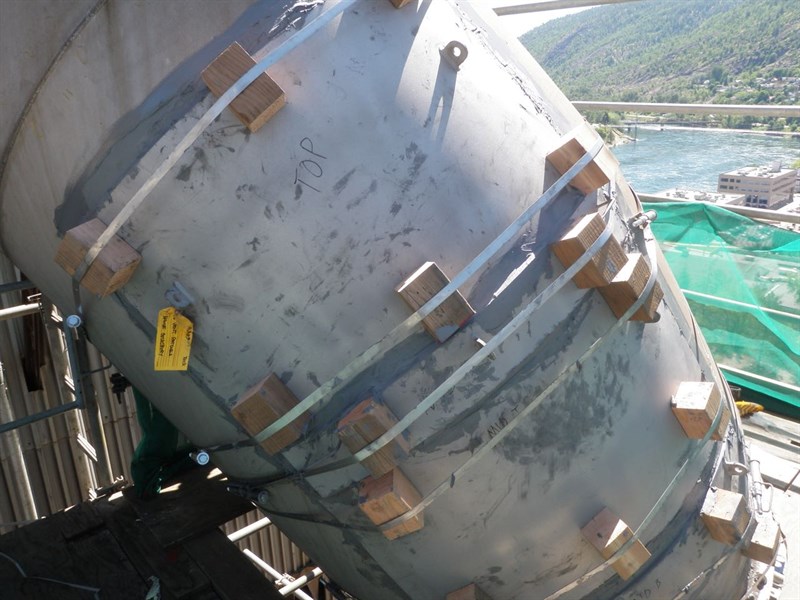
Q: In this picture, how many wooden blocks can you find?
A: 15